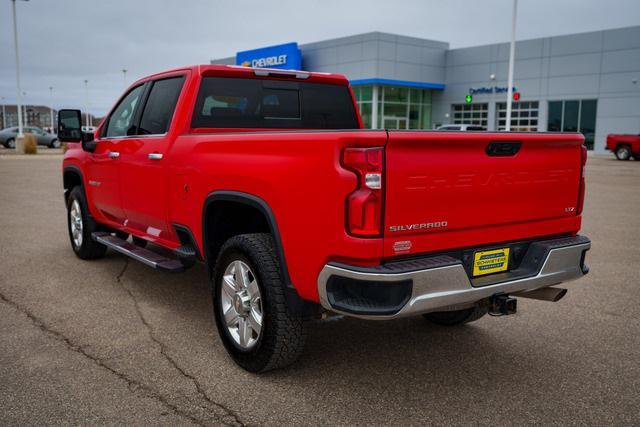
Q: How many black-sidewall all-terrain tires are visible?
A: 3